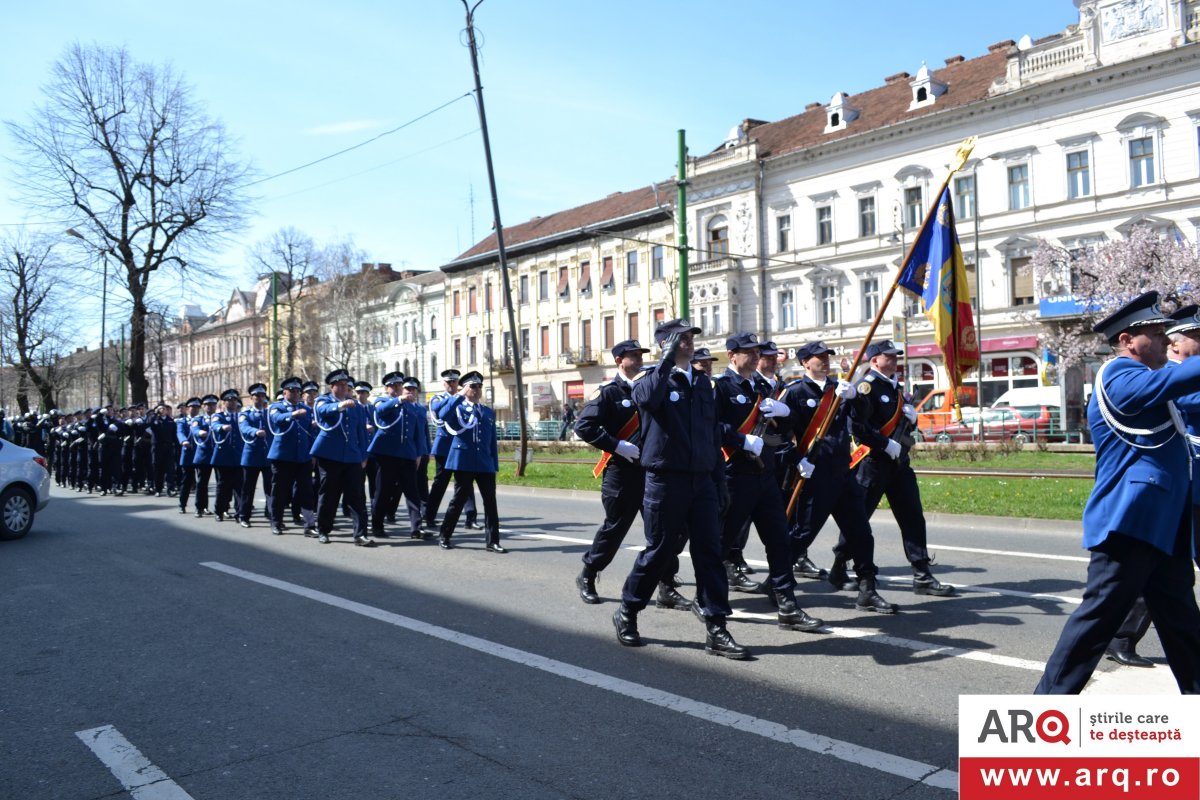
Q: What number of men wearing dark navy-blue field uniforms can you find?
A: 7